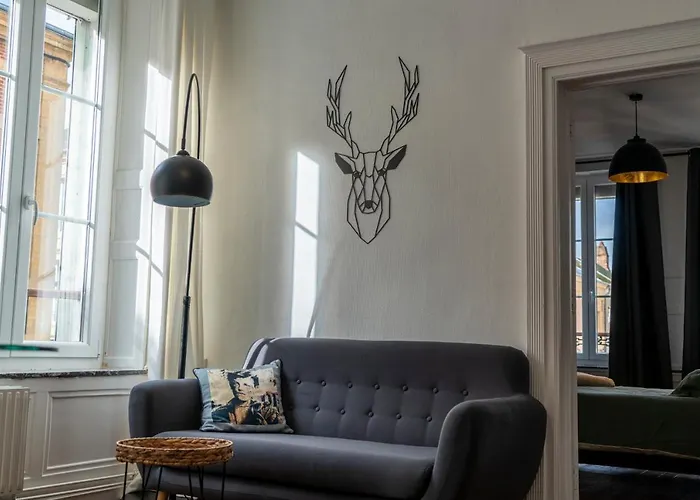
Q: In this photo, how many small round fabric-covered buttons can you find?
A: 13